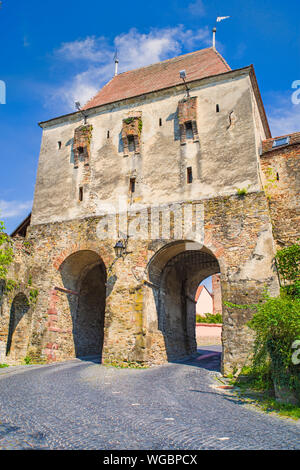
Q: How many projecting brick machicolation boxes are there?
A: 3